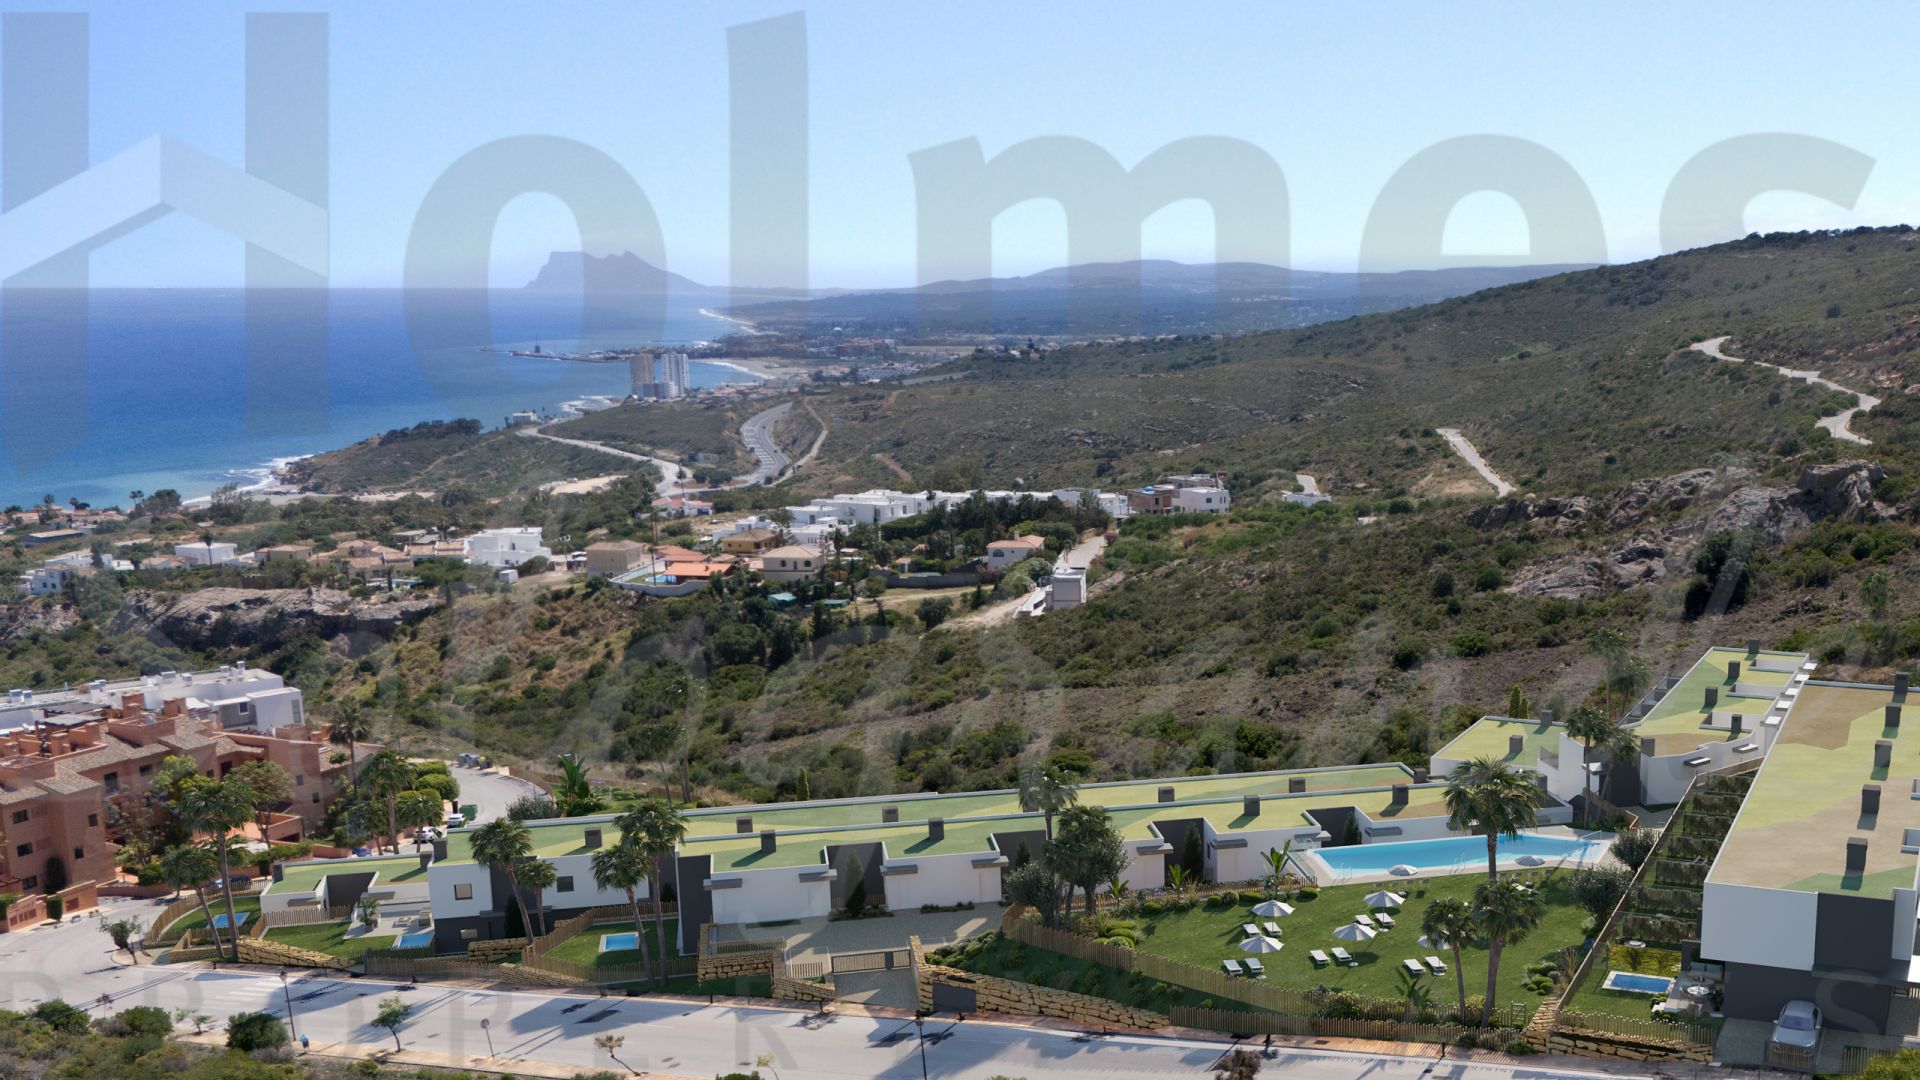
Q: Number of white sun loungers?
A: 10